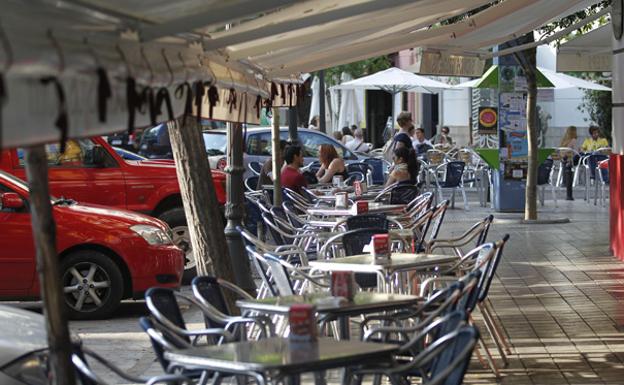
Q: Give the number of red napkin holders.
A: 5